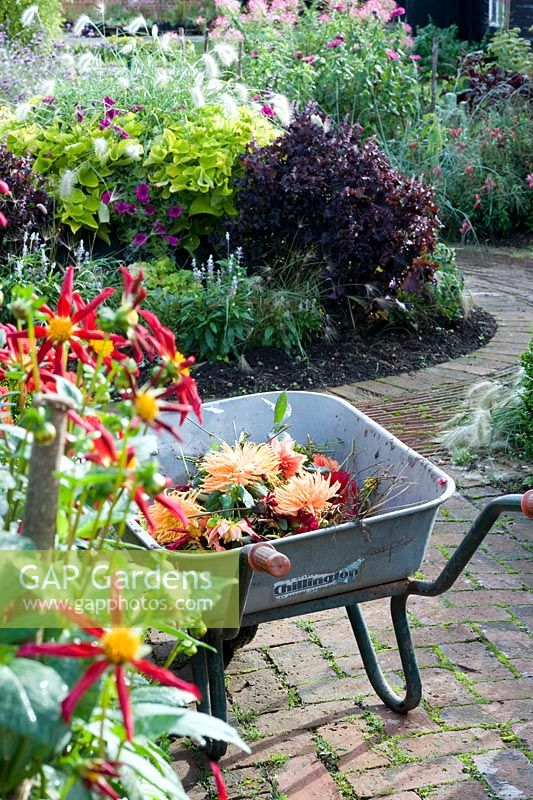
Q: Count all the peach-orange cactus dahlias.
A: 3